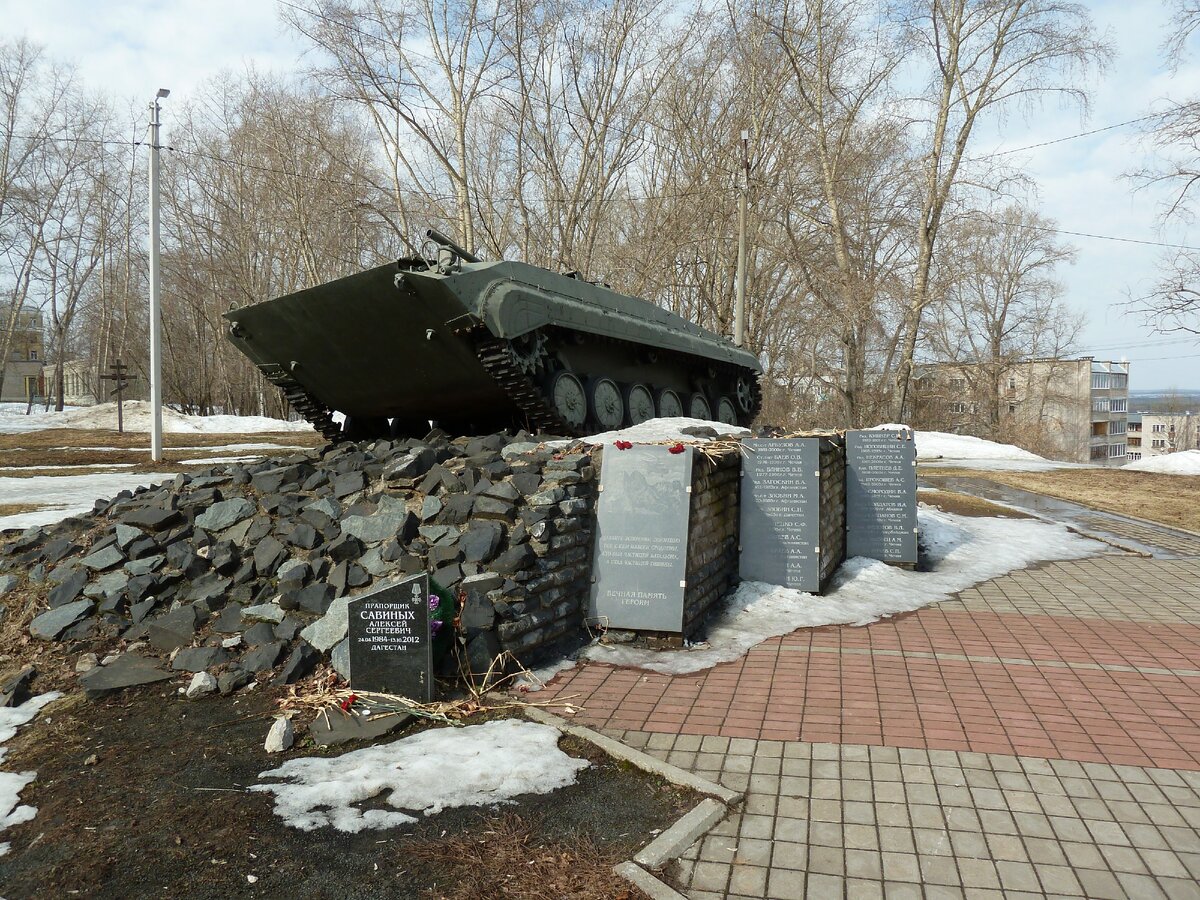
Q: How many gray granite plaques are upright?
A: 3